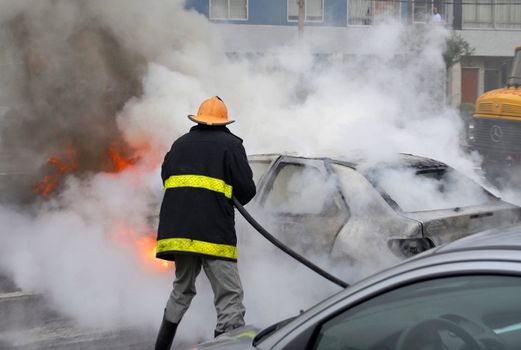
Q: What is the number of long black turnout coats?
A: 1